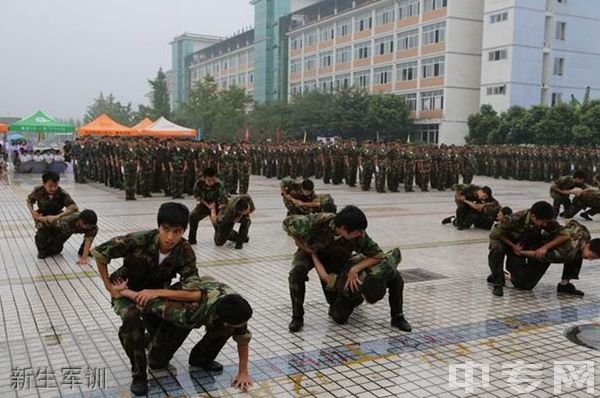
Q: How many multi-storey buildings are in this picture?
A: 2